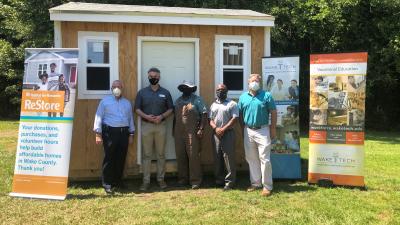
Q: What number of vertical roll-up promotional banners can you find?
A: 3